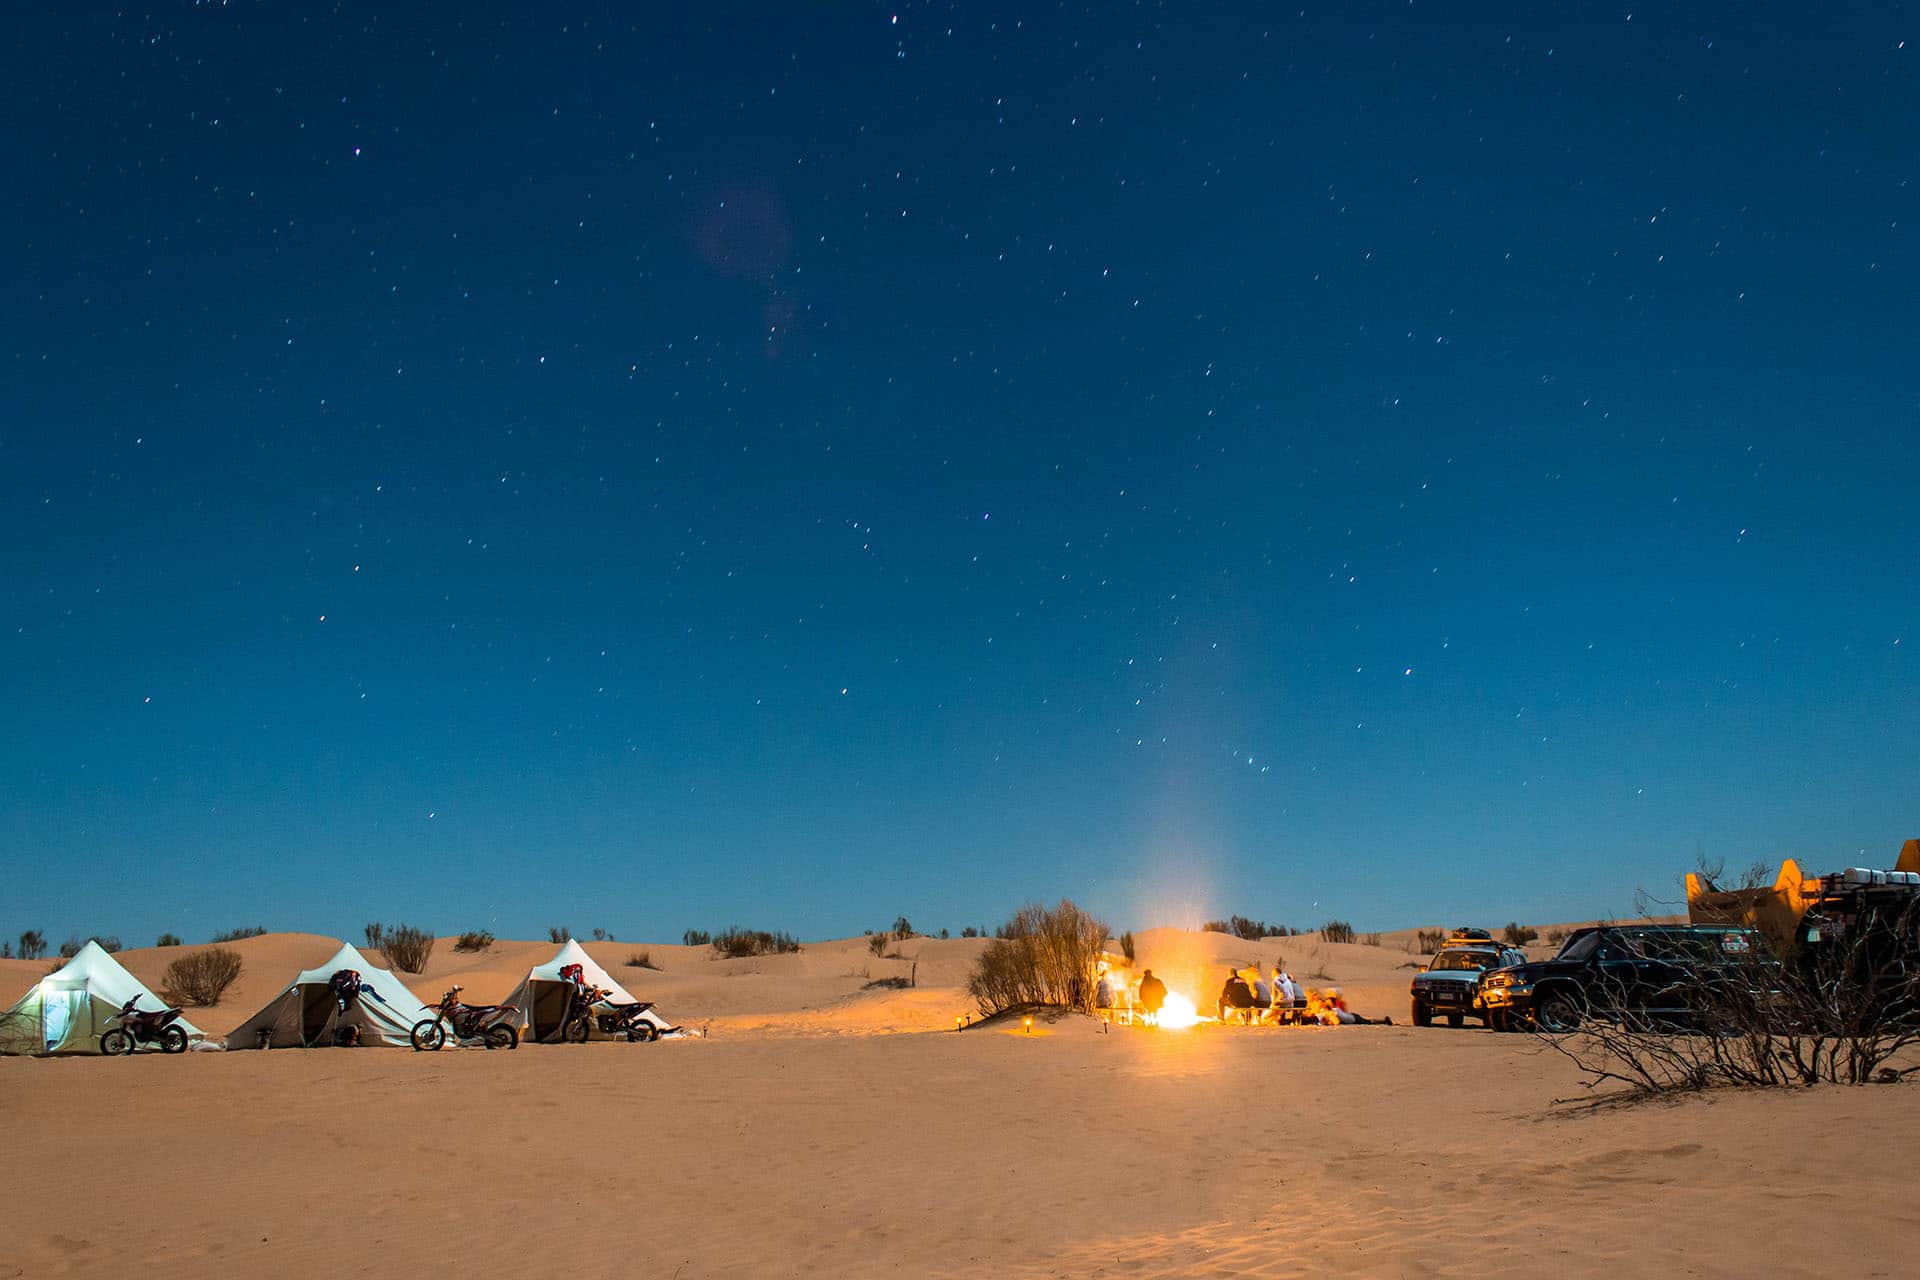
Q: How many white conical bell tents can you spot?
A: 3